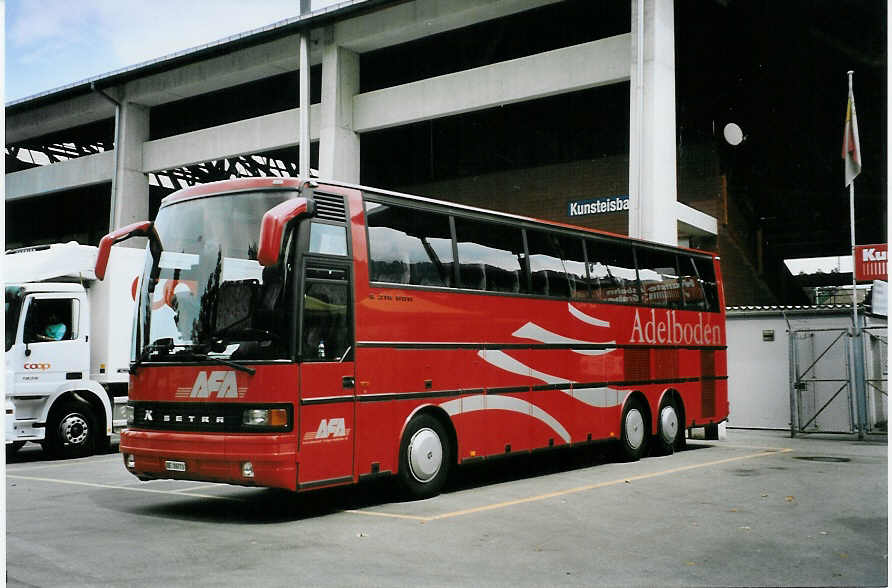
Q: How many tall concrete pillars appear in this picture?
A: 3